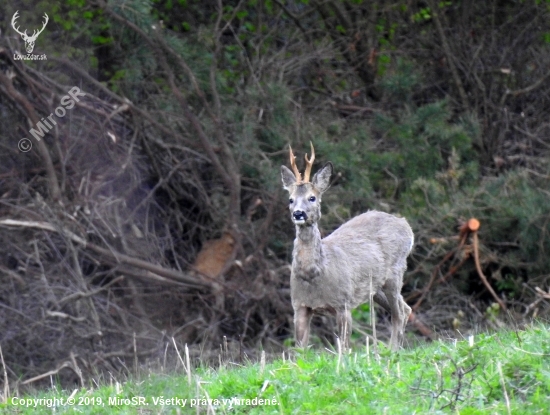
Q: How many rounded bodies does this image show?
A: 1